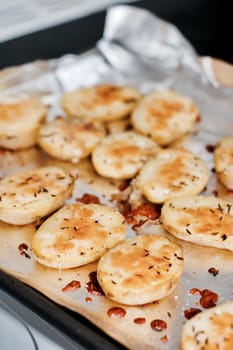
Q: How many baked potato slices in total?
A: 12